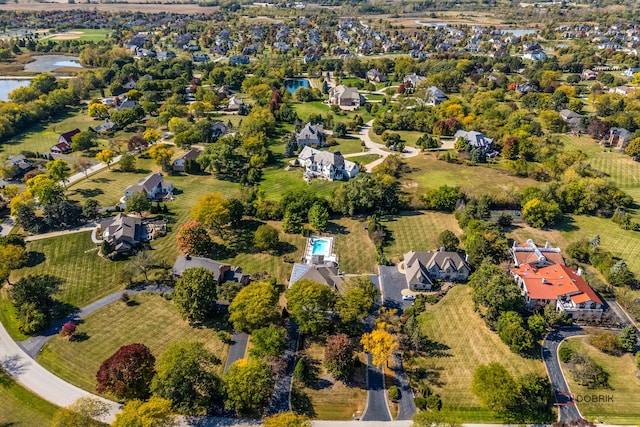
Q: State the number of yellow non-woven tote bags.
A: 0